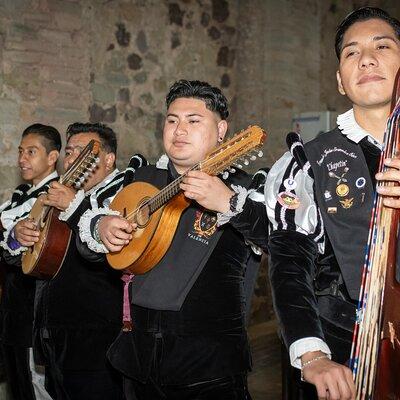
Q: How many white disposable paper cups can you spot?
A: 0